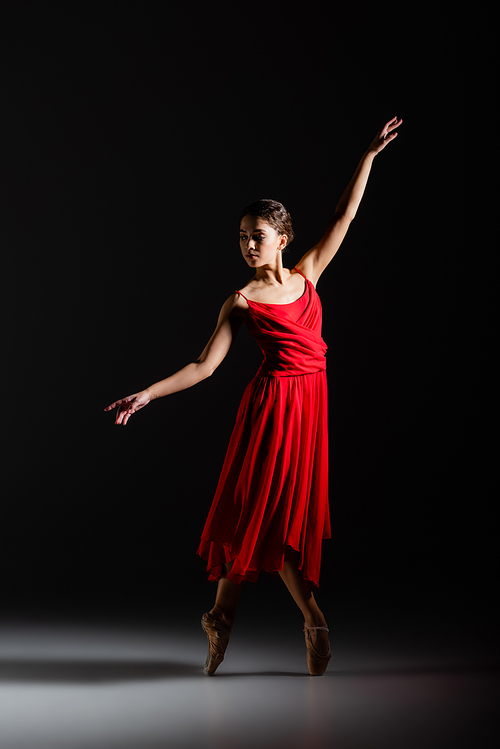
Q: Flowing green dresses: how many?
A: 0